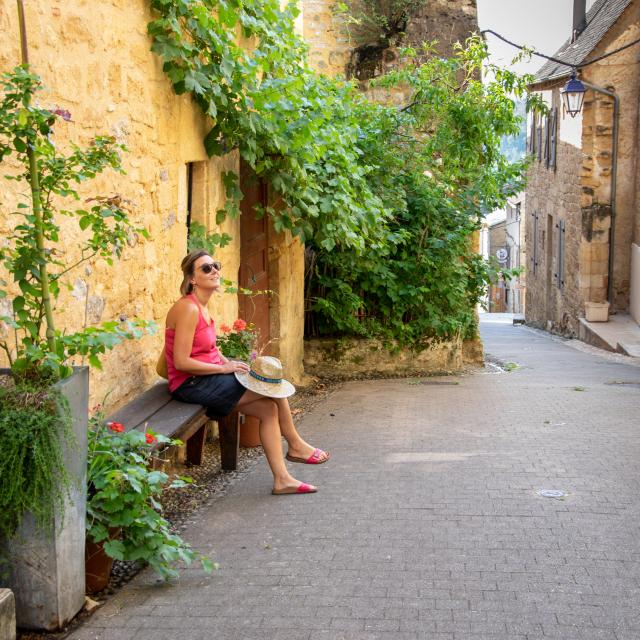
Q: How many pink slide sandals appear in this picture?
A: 2